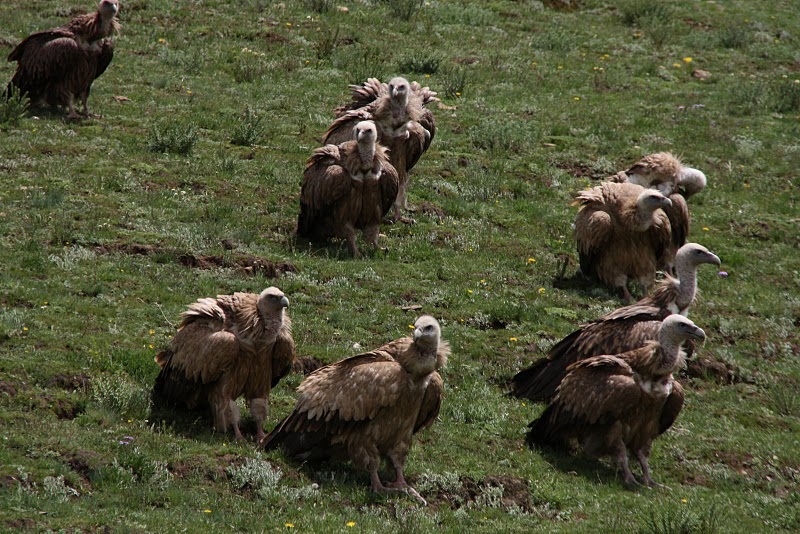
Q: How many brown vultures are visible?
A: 9